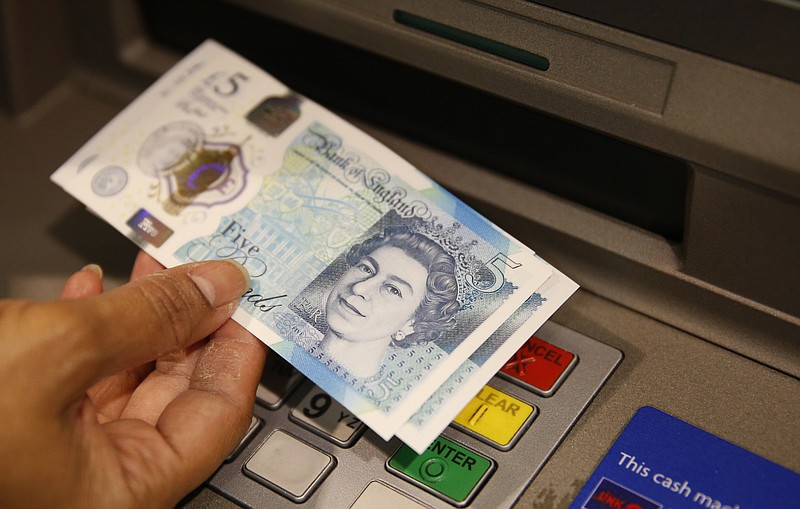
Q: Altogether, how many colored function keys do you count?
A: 3